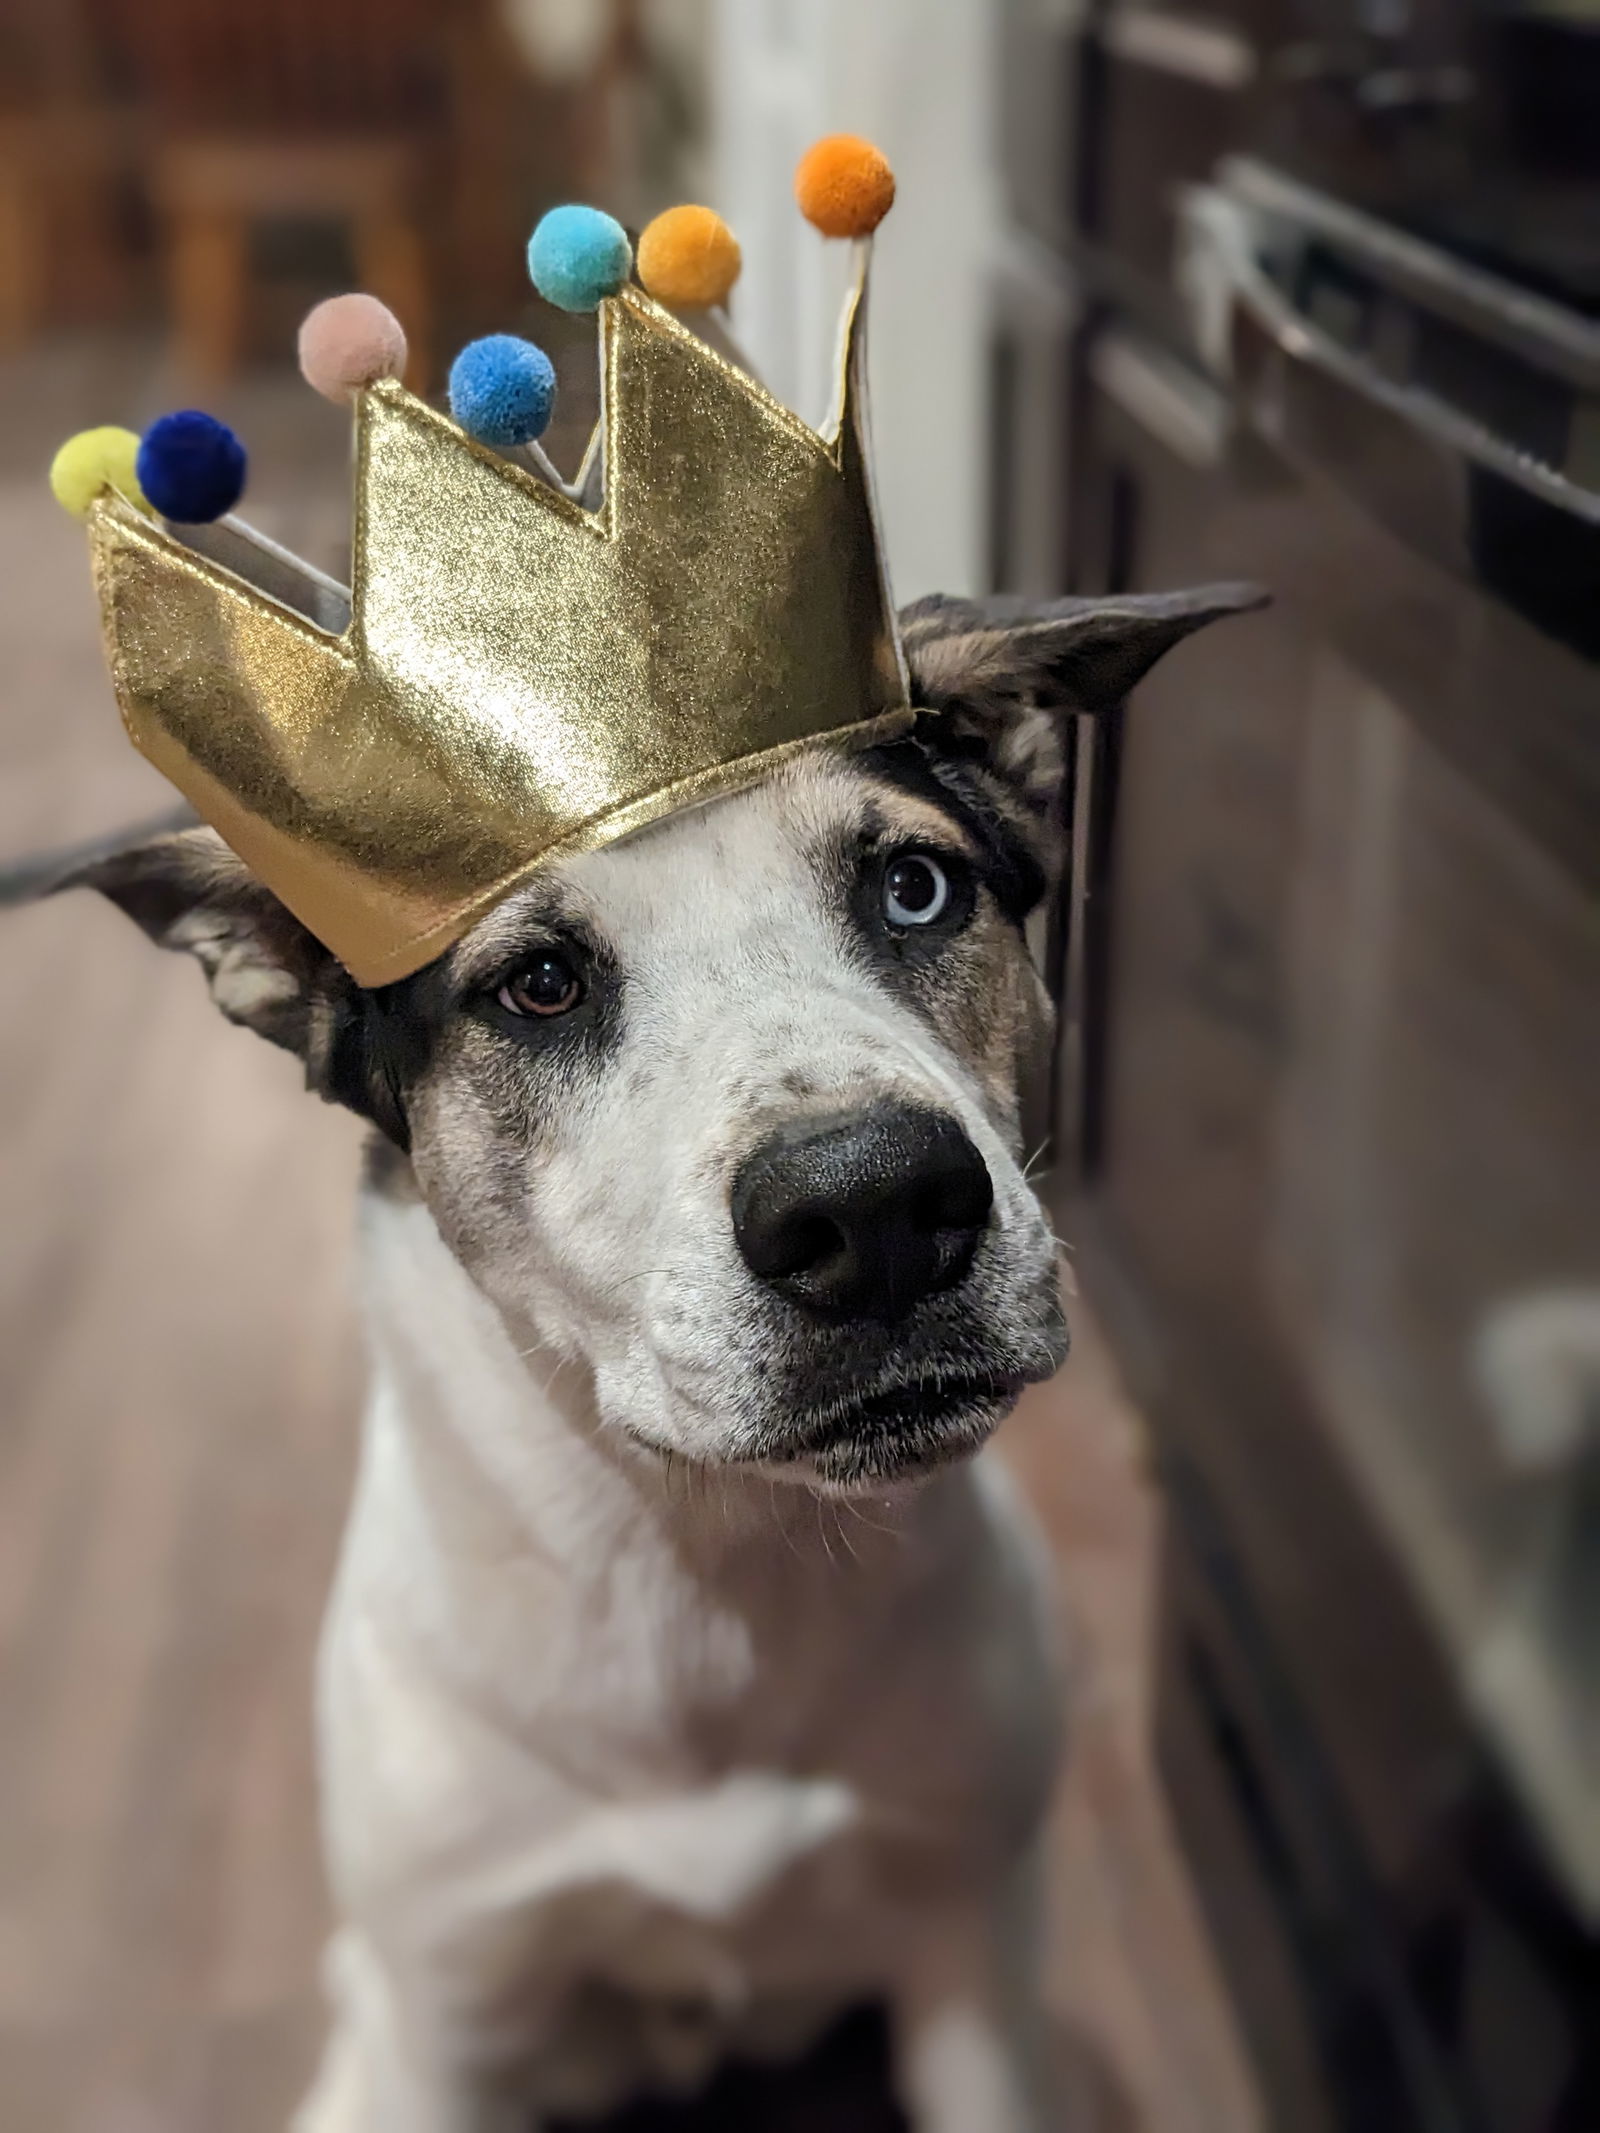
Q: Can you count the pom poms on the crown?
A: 7